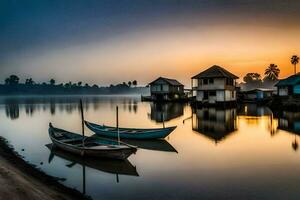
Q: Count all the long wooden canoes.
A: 2